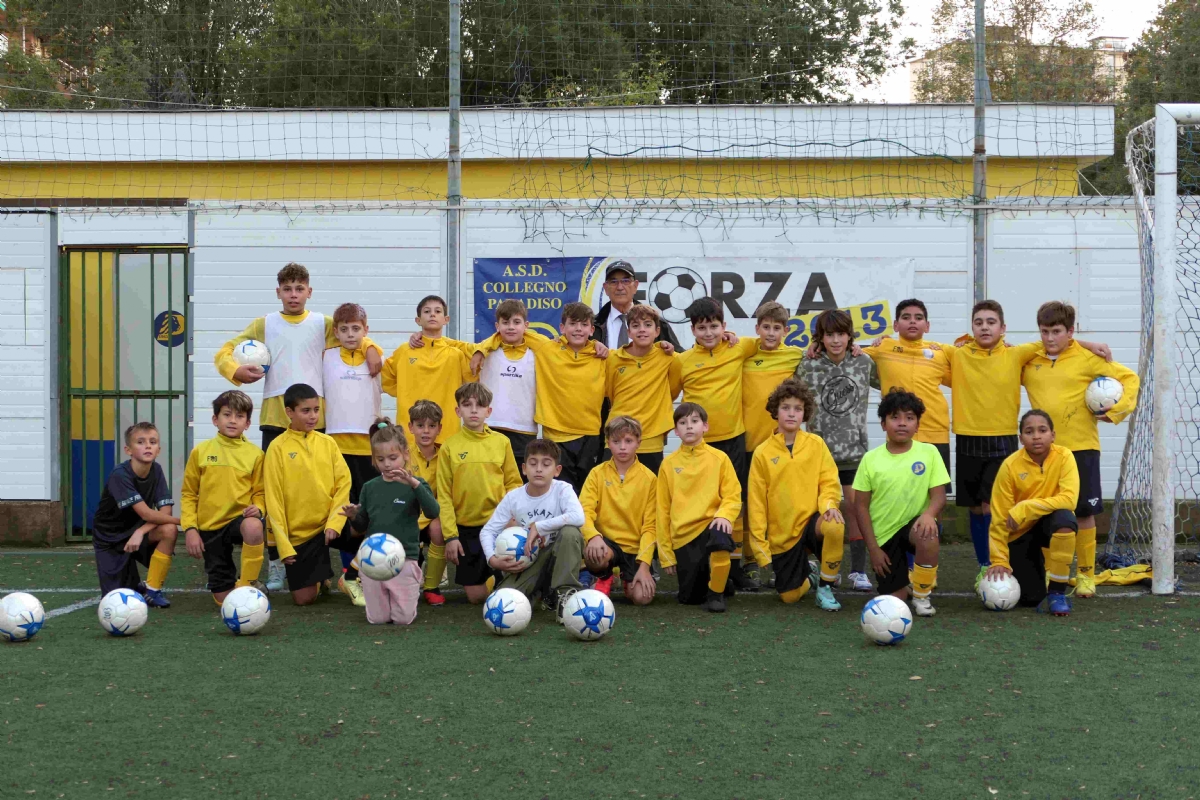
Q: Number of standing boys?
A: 12